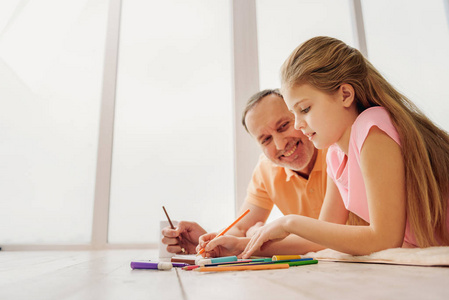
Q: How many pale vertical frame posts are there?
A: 3